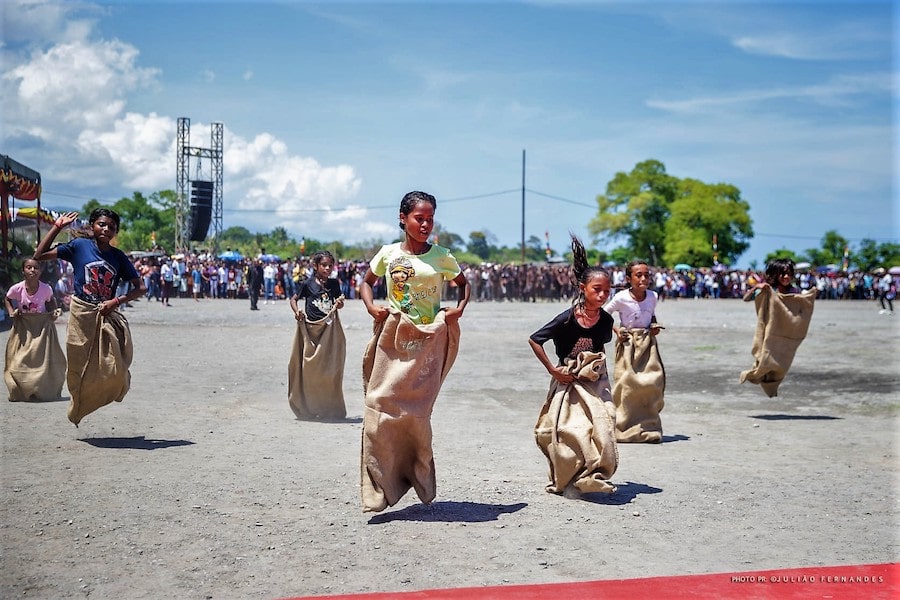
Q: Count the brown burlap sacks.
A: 7